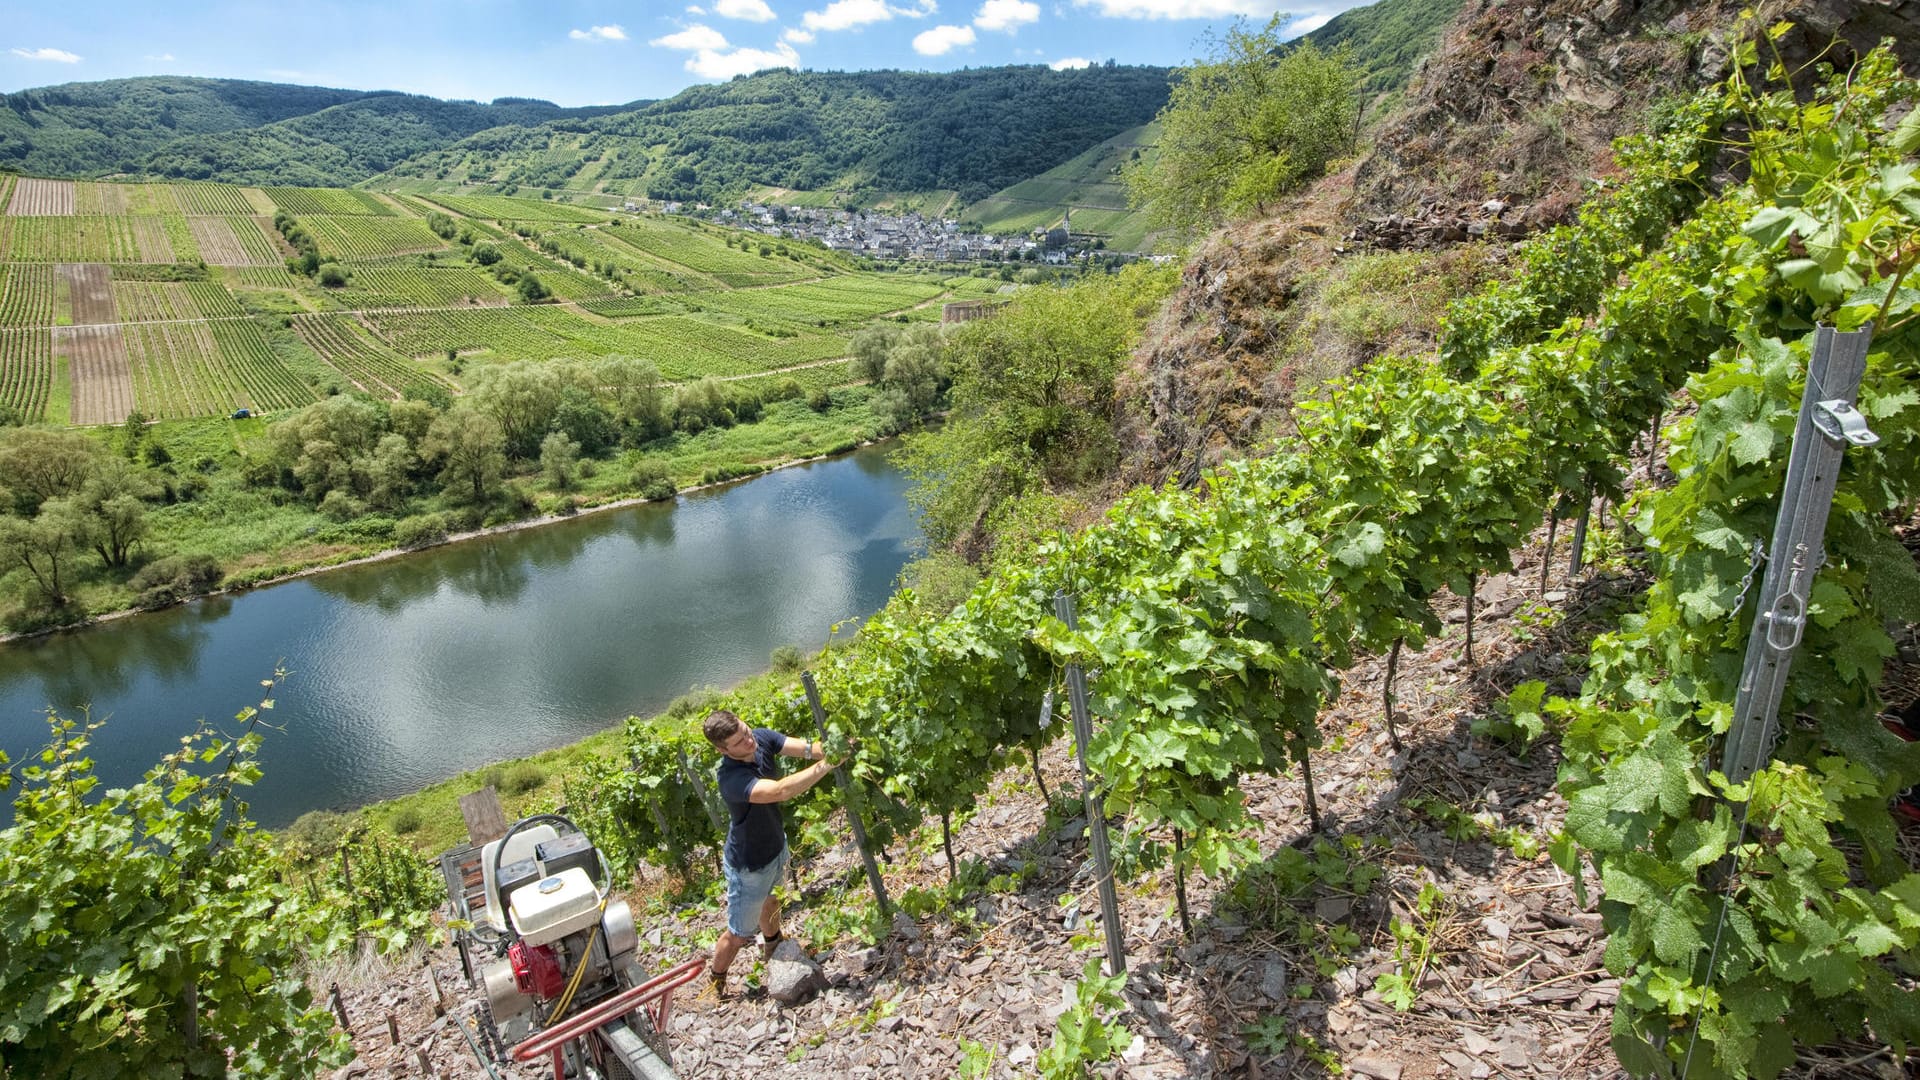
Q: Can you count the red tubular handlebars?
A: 1